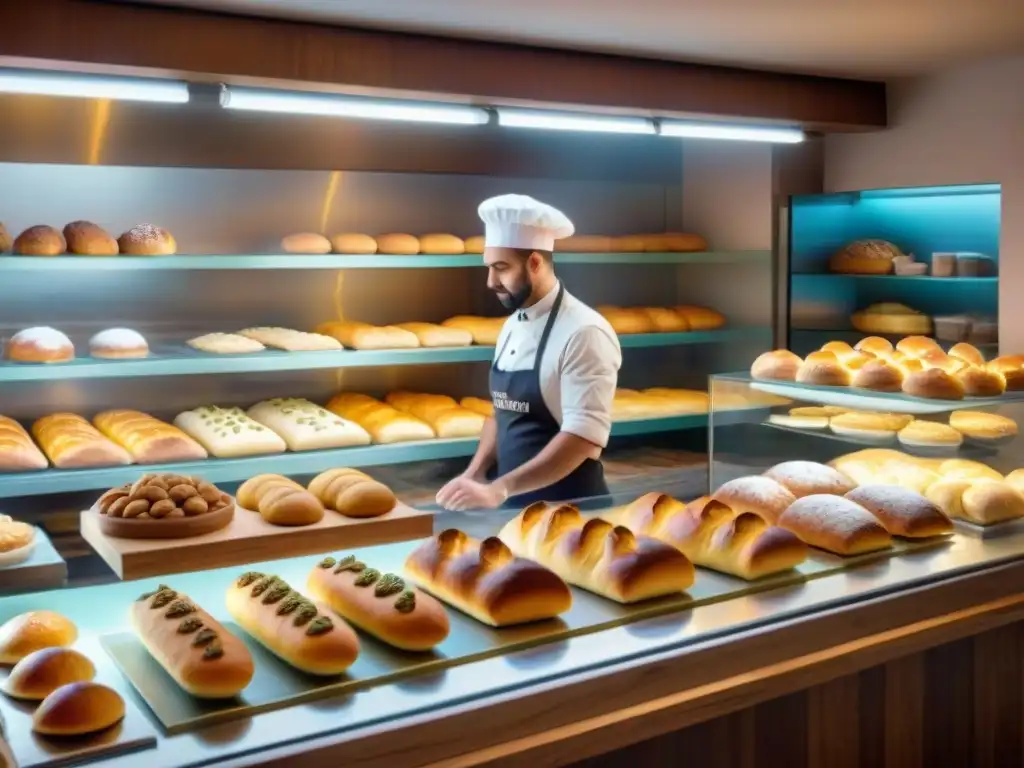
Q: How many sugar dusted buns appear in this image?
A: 7